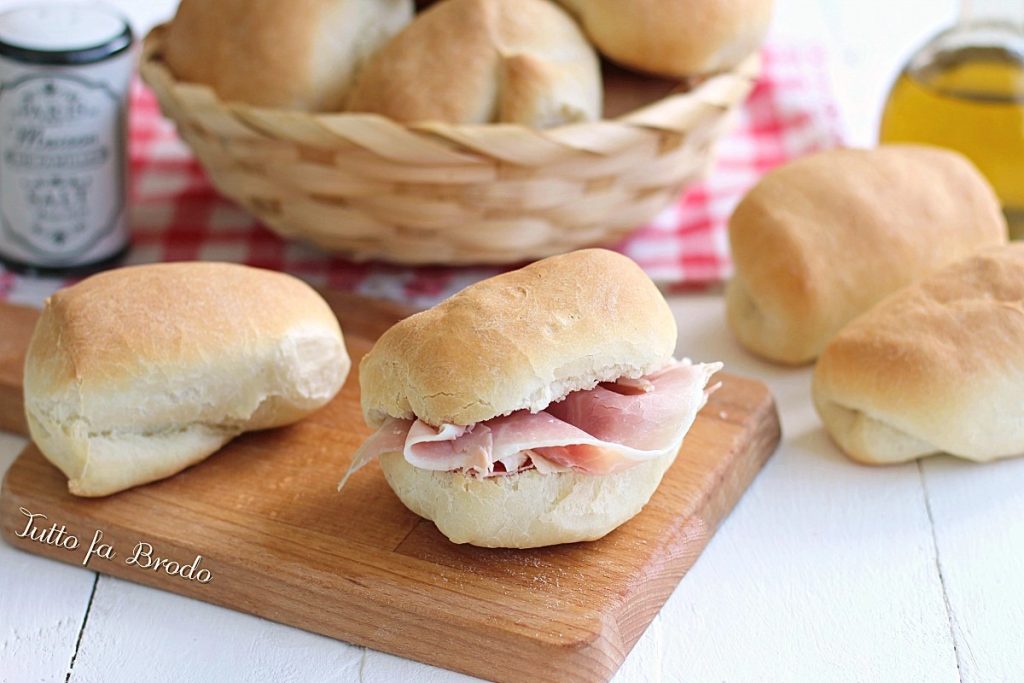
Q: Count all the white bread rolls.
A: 7